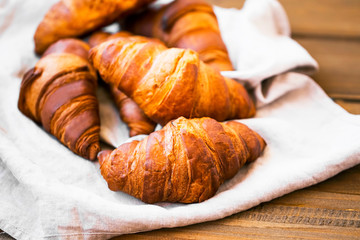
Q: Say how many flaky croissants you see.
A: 6